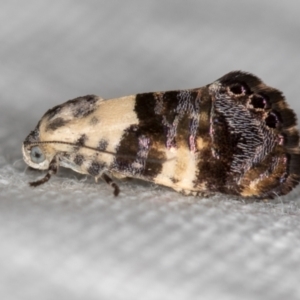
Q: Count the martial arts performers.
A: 0